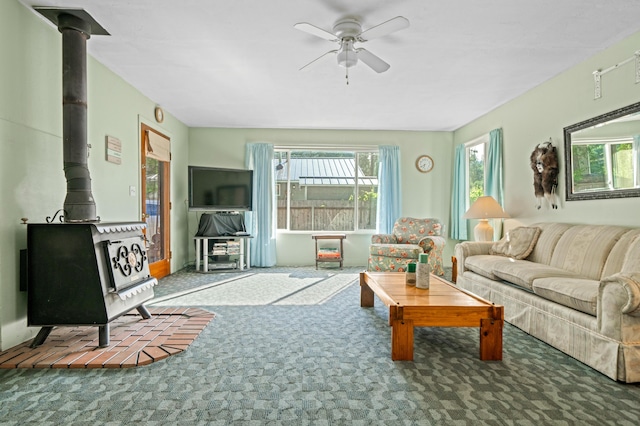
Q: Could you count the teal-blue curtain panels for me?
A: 4